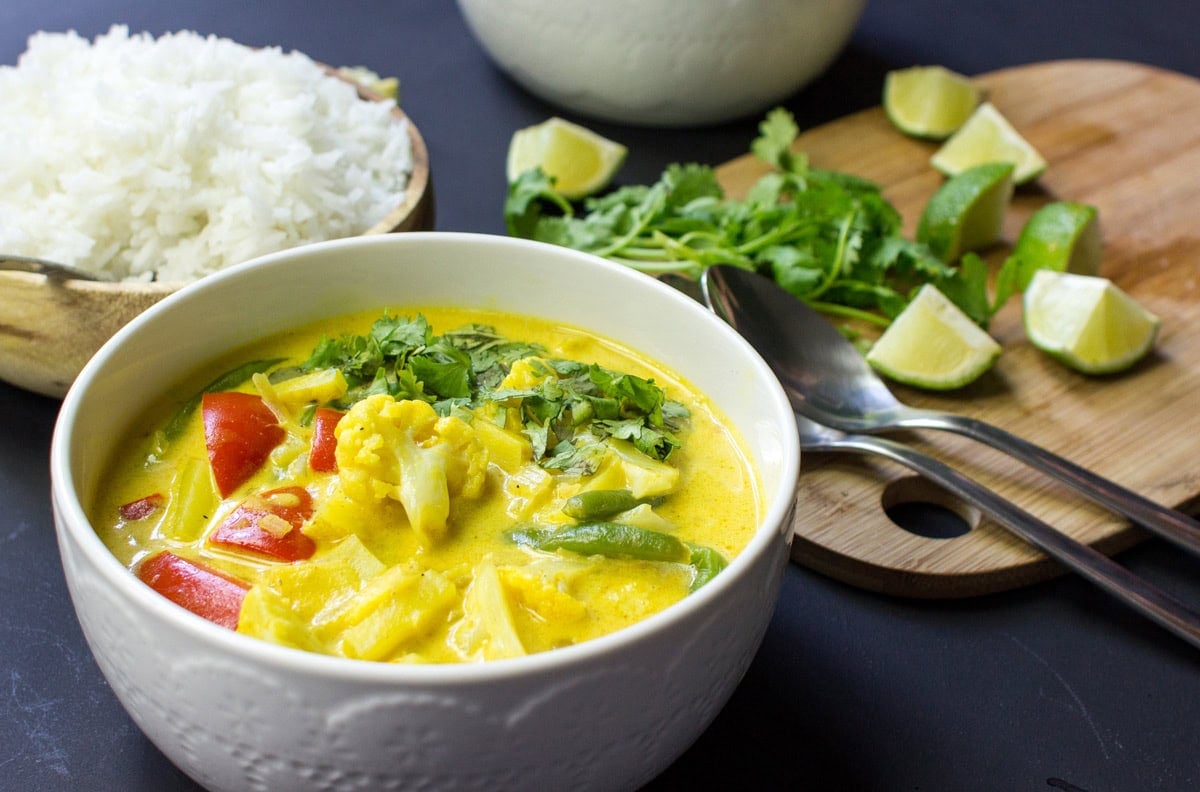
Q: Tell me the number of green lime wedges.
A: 7